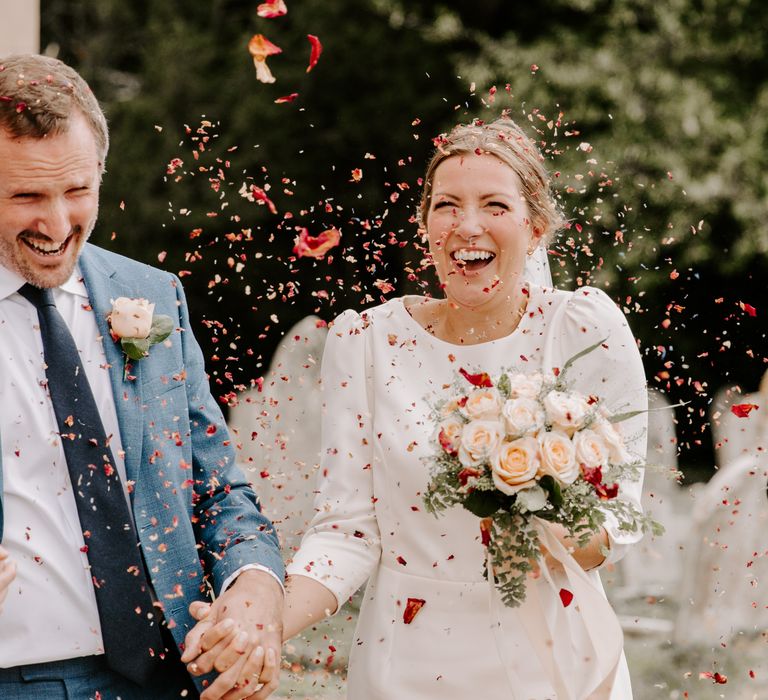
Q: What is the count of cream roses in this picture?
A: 11